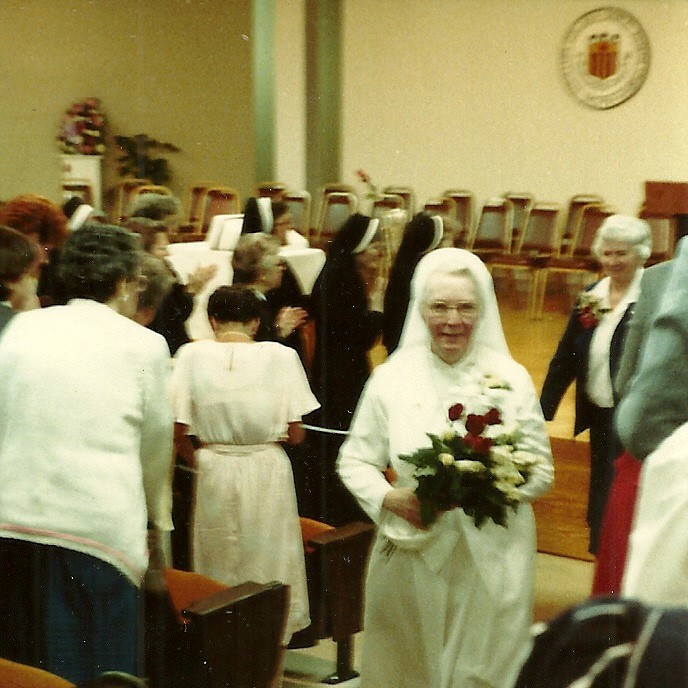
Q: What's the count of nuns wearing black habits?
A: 4